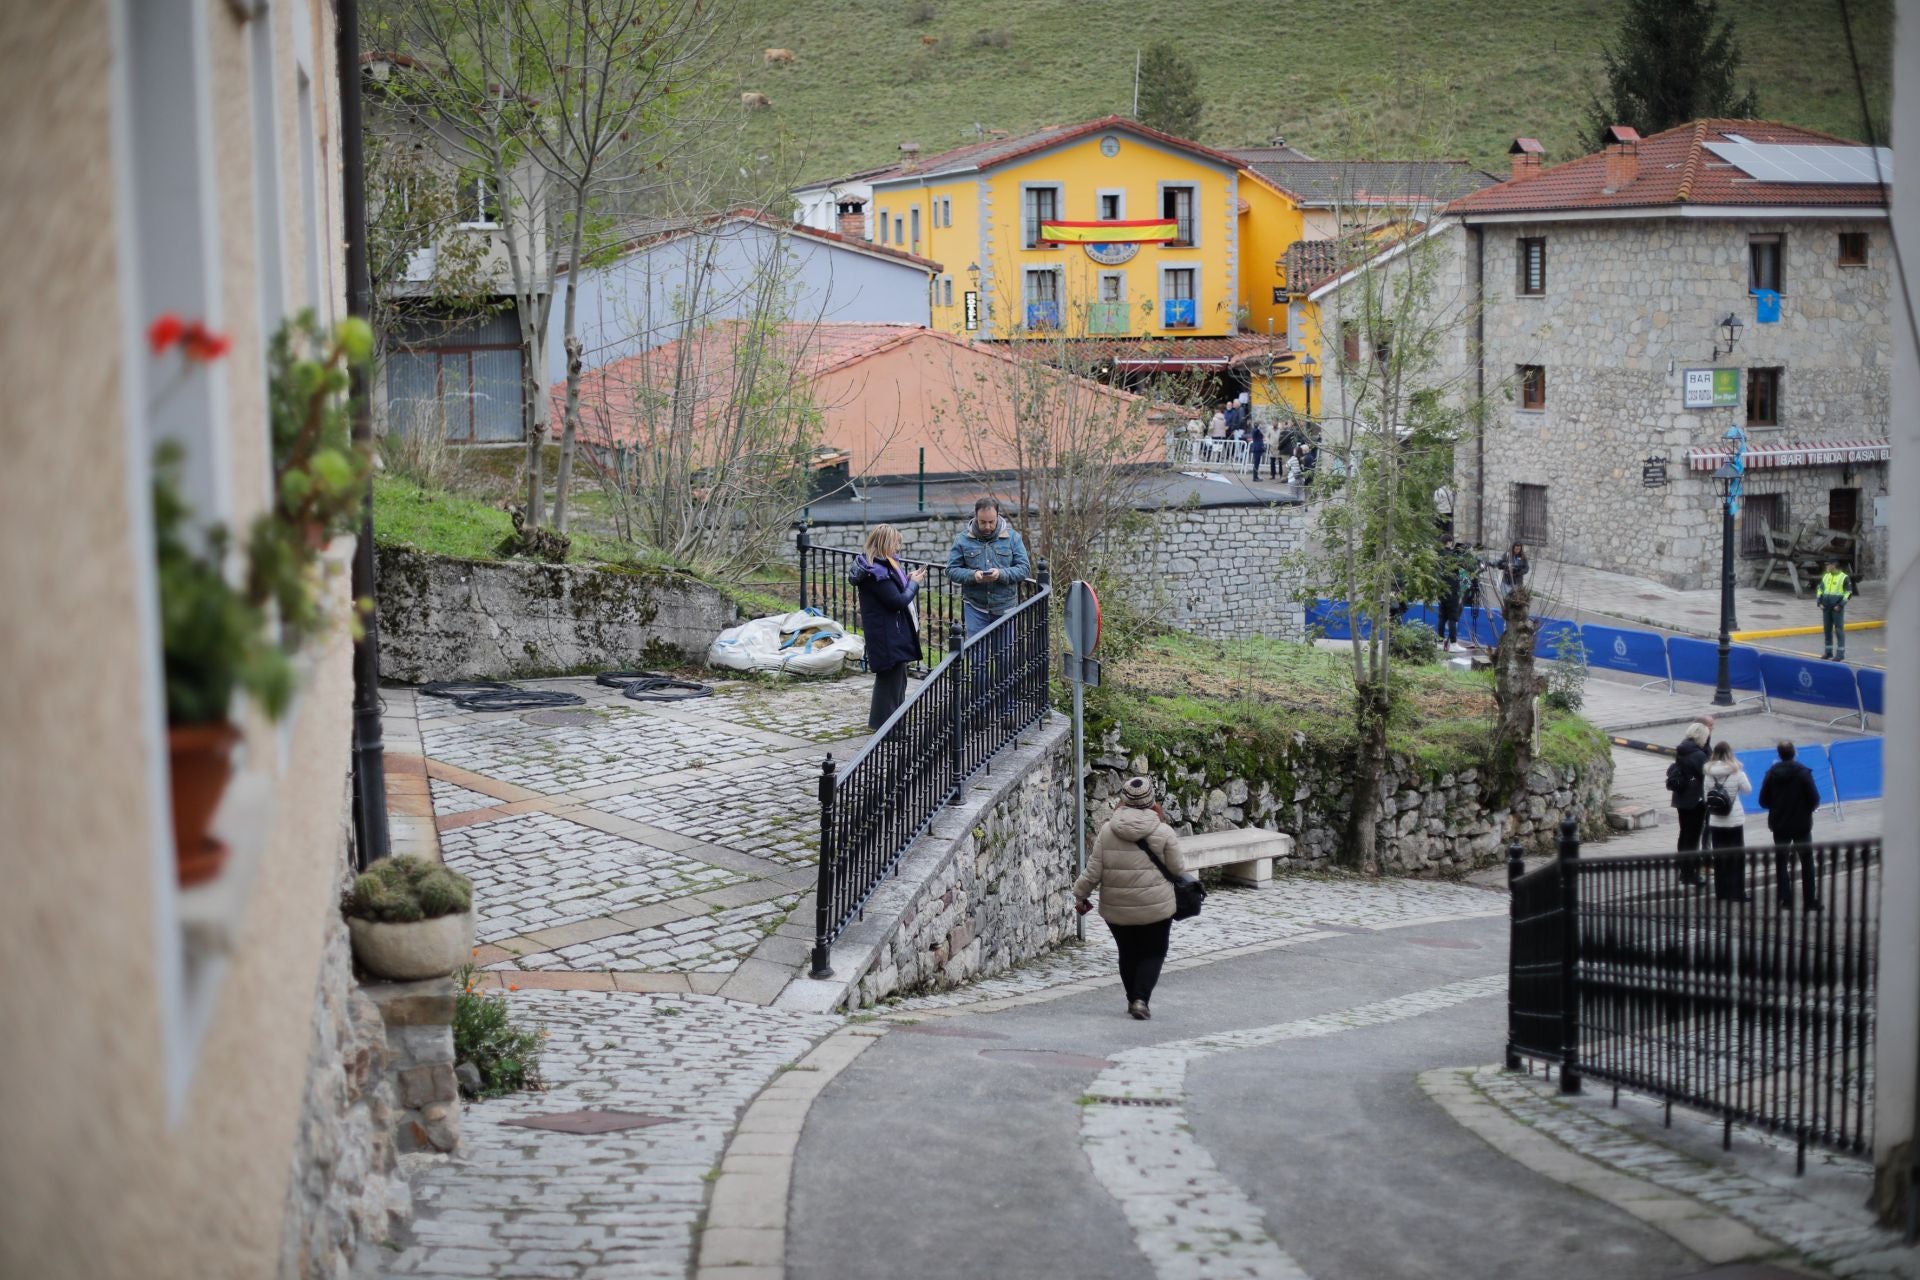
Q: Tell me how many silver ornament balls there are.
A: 0